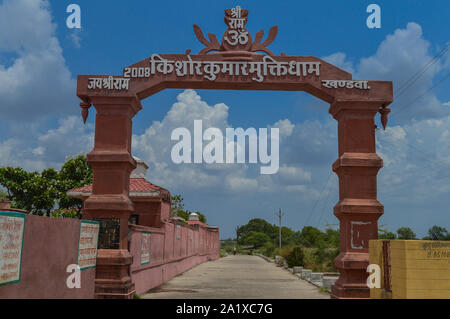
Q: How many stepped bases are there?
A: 2